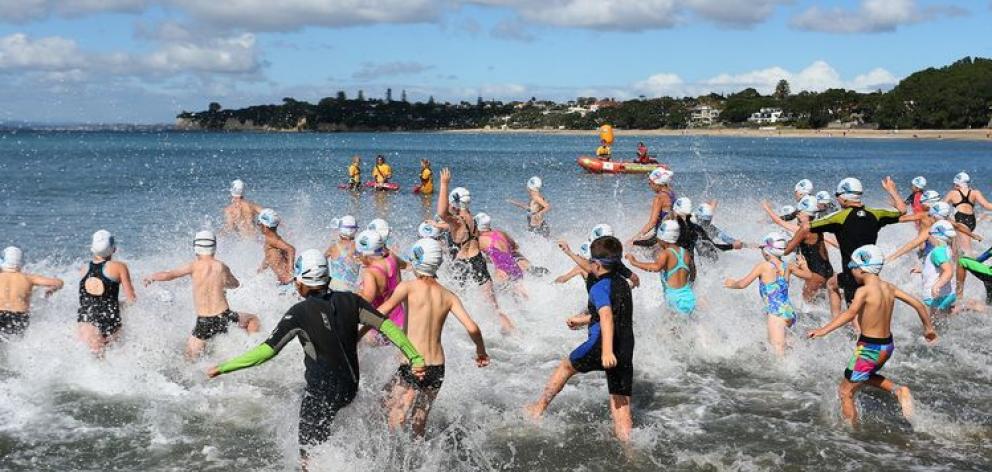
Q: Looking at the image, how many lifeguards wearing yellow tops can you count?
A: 4